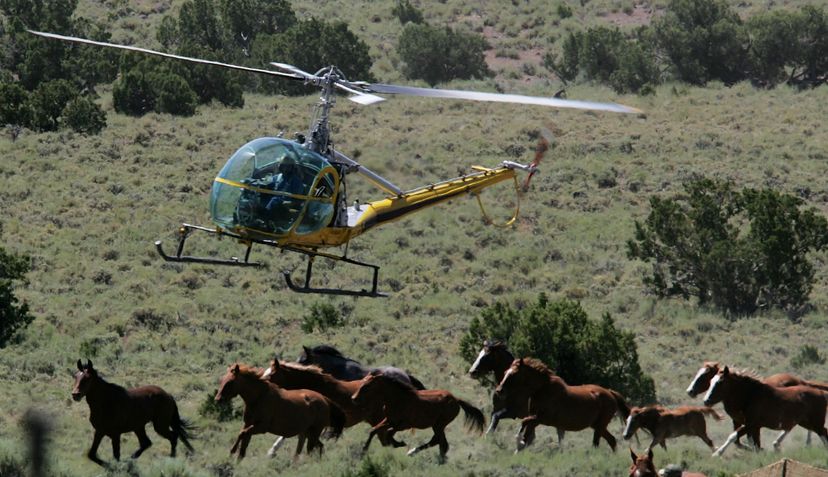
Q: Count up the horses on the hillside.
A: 11